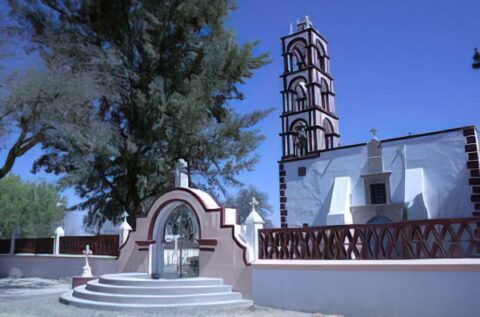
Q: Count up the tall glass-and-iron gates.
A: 1